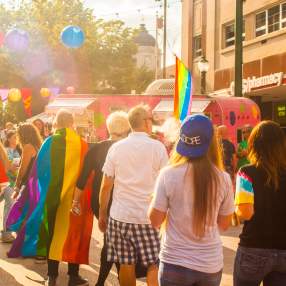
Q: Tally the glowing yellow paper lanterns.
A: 2